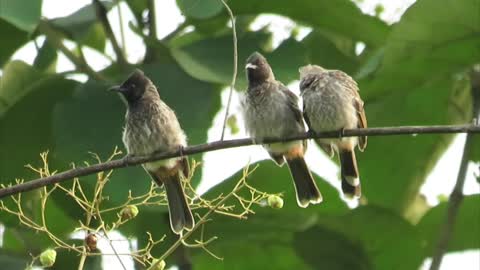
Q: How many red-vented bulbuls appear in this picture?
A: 3